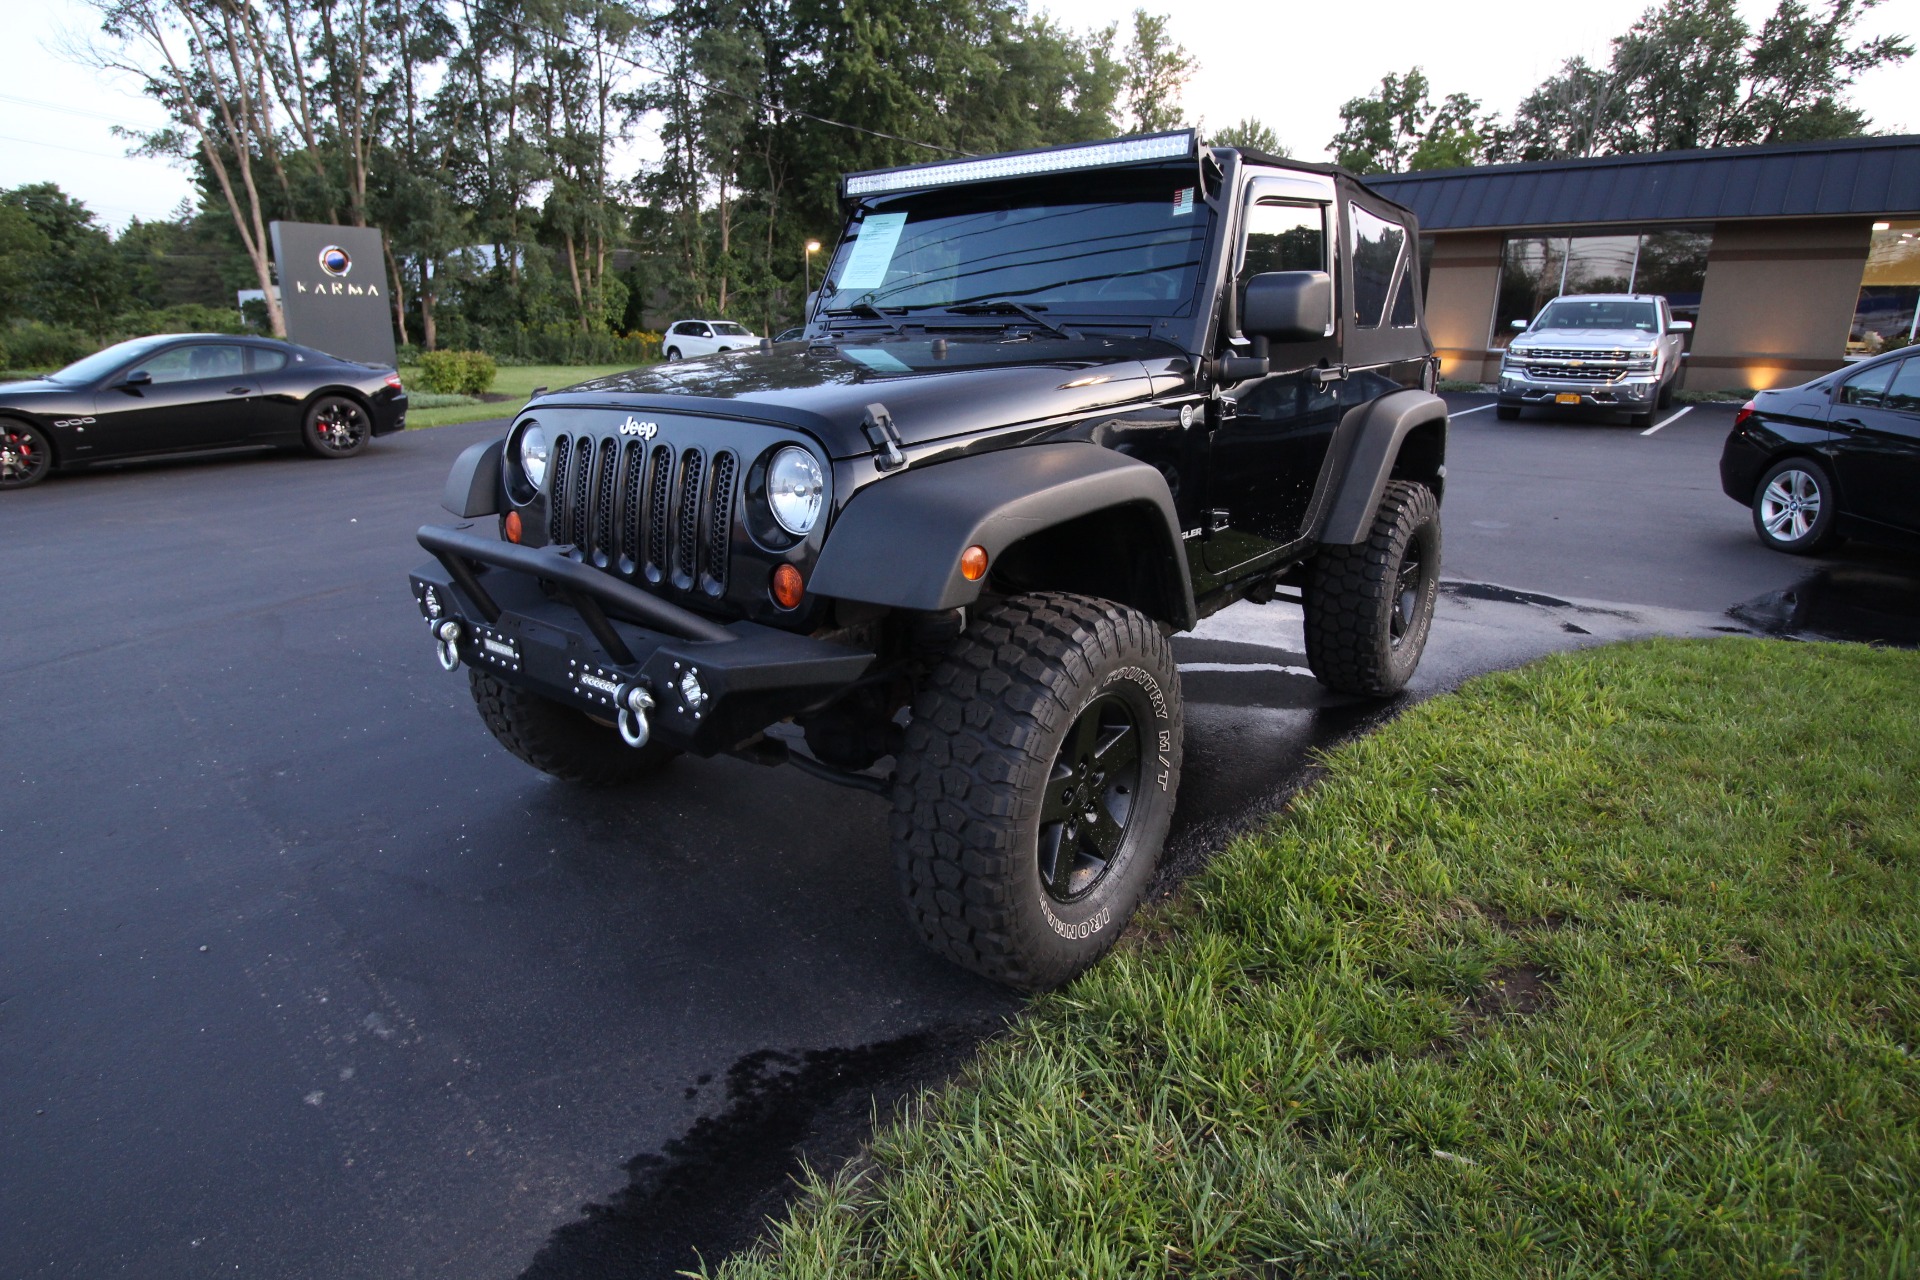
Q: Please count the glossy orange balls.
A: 0